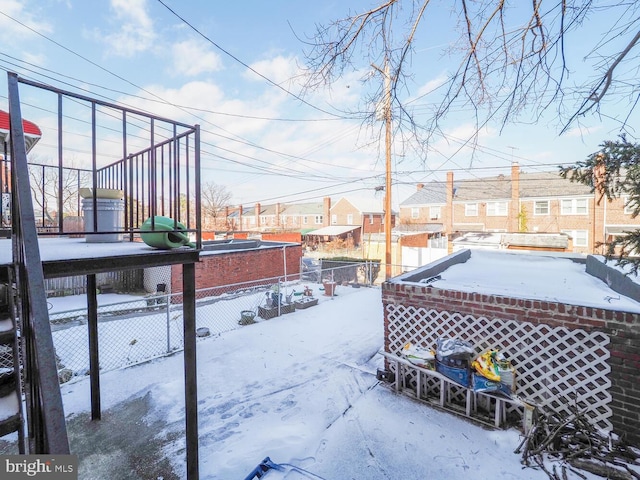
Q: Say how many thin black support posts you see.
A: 2